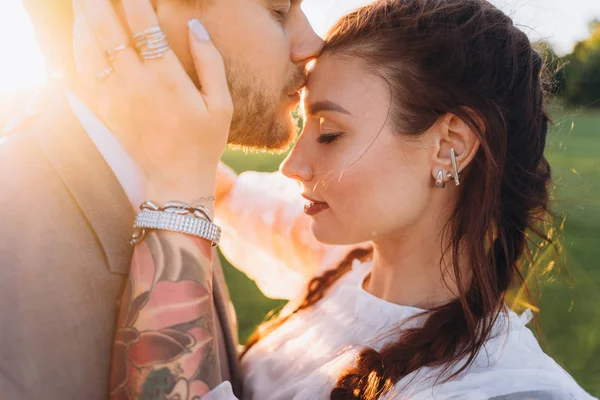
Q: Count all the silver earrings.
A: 3